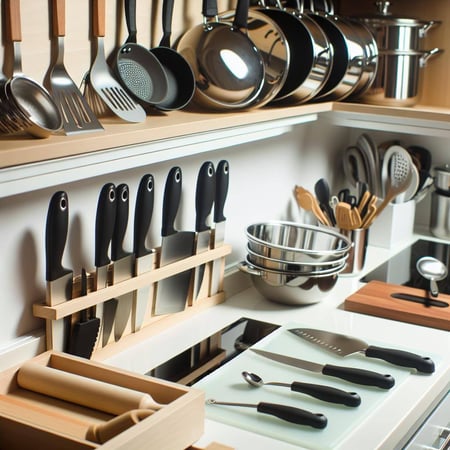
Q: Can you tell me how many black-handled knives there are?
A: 9